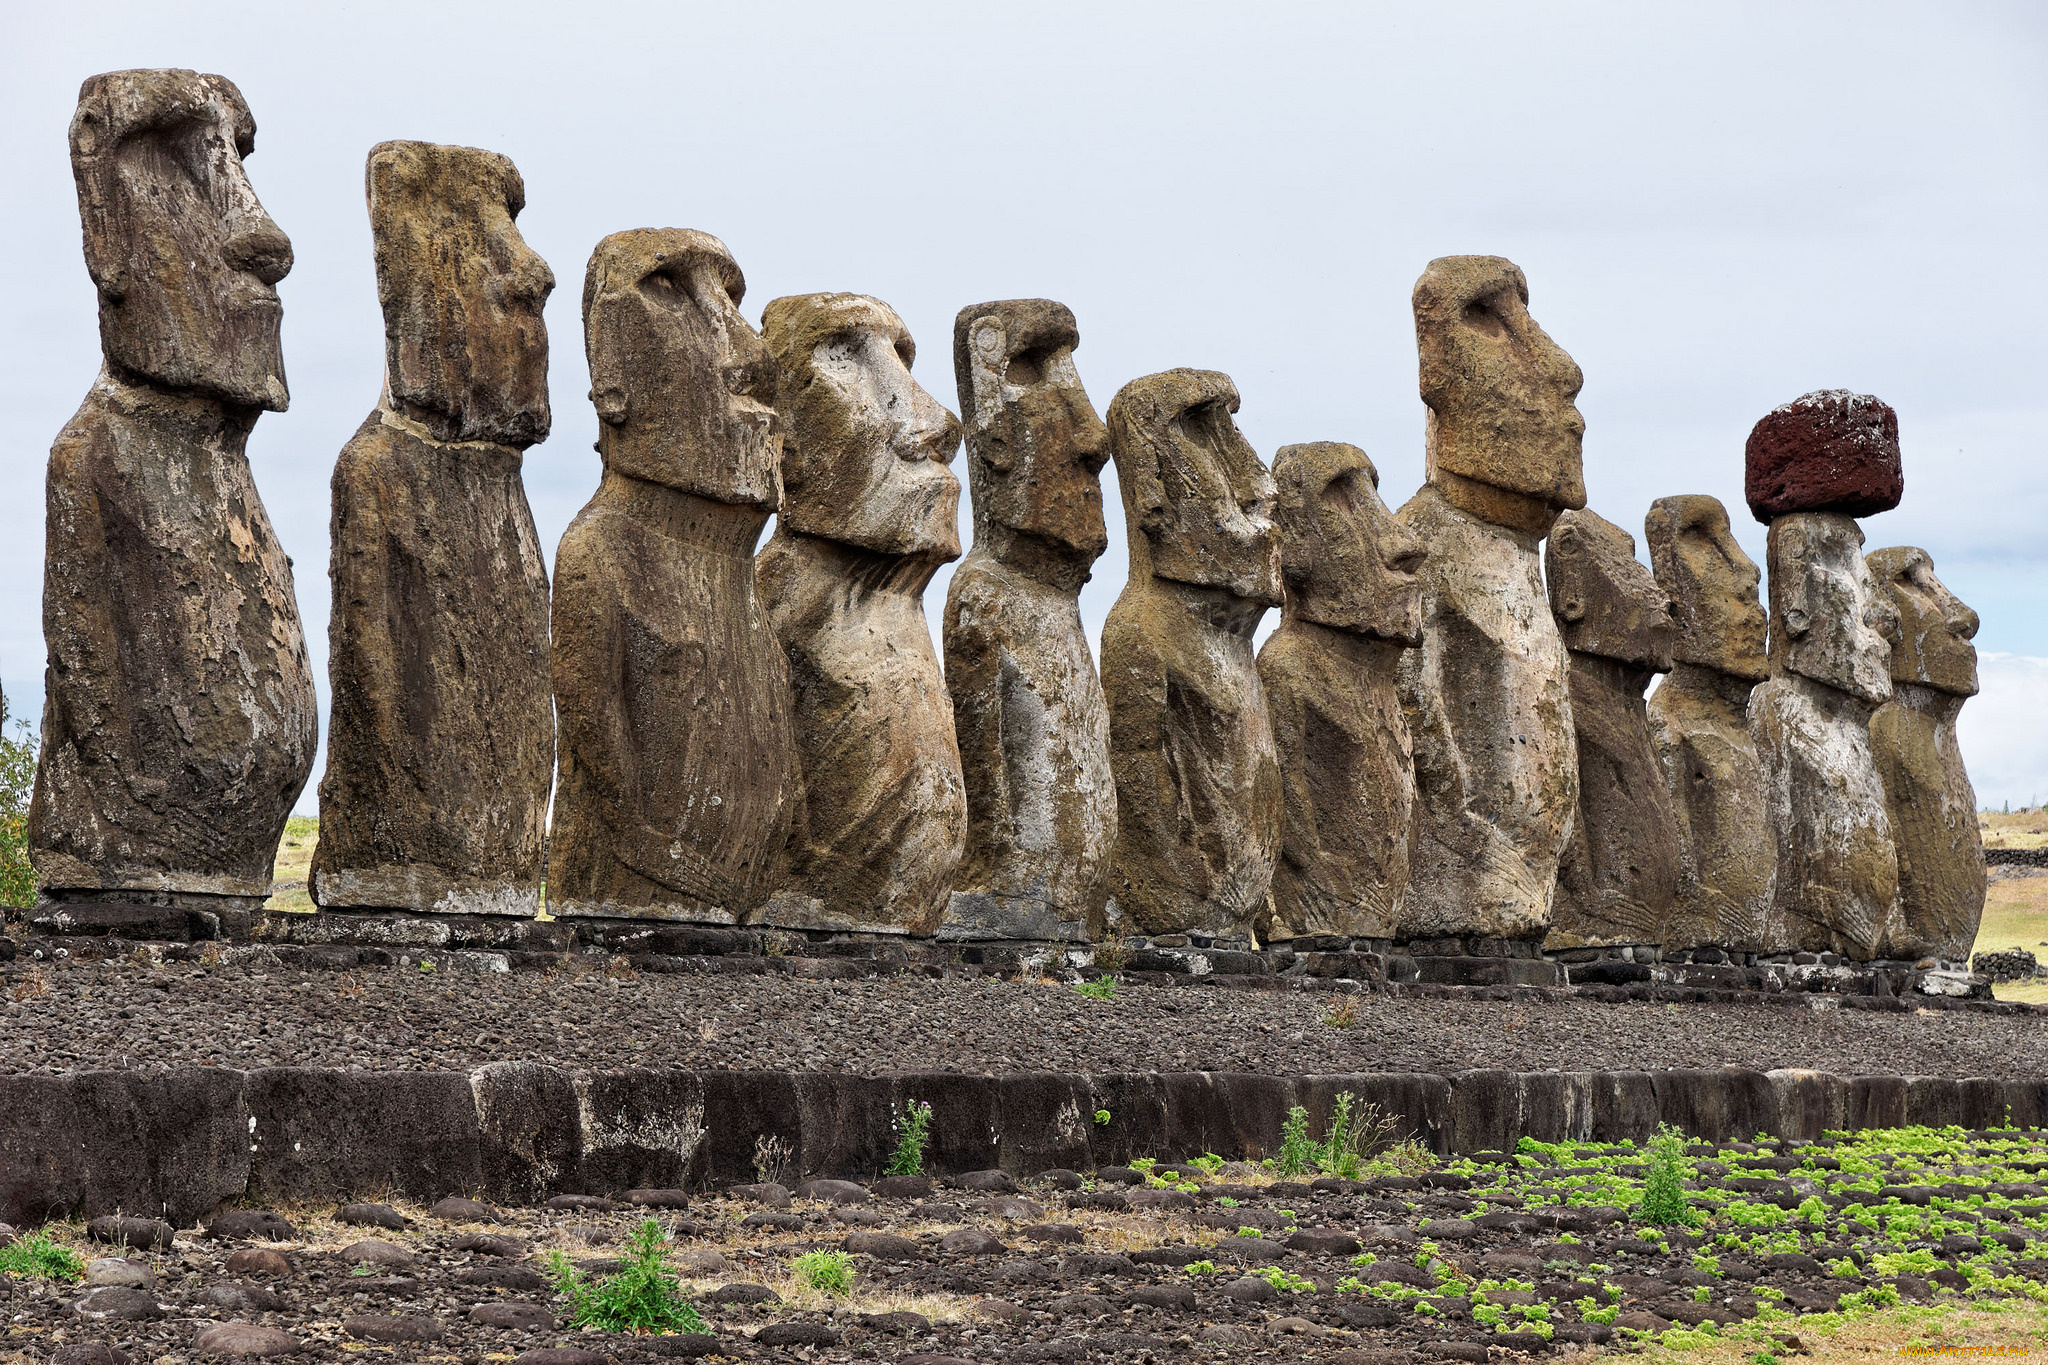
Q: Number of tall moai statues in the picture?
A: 12